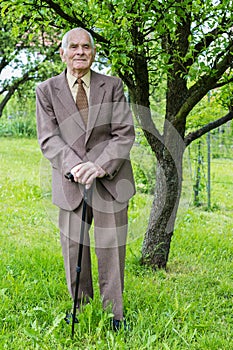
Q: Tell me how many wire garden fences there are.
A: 1